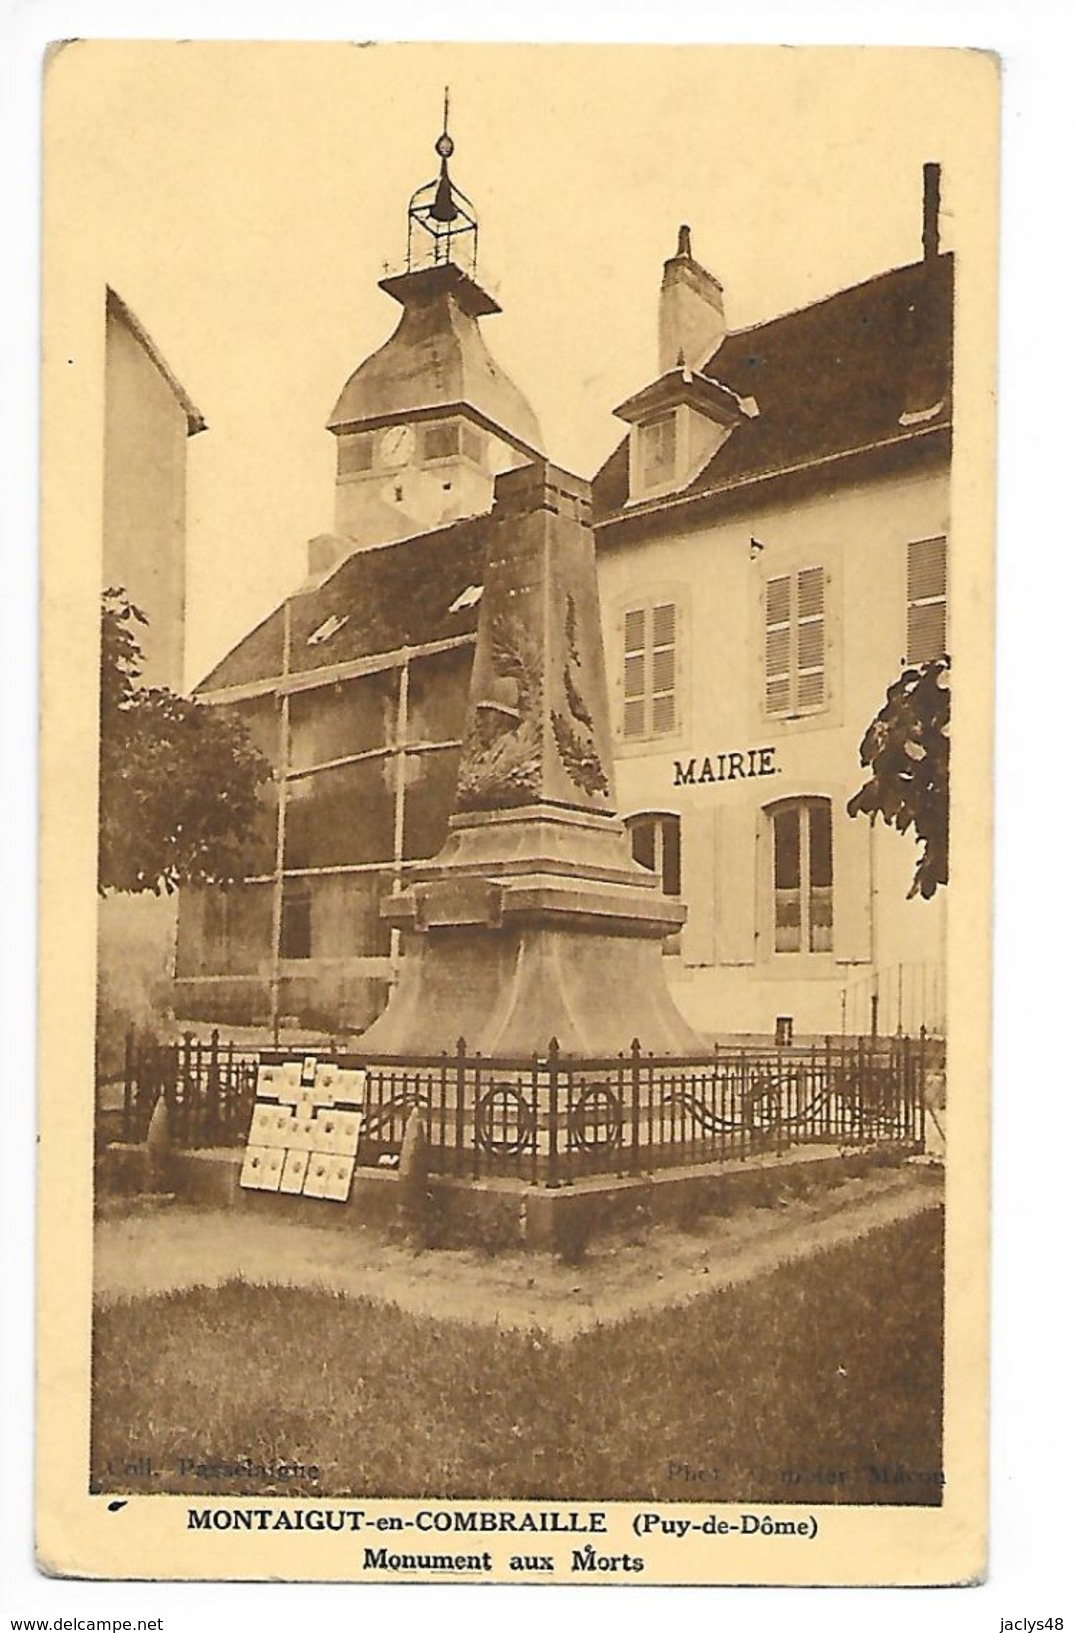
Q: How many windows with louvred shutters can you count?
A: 3